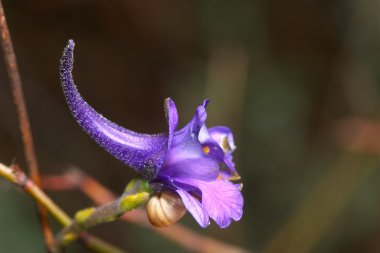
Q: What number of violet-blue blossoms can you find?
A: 1